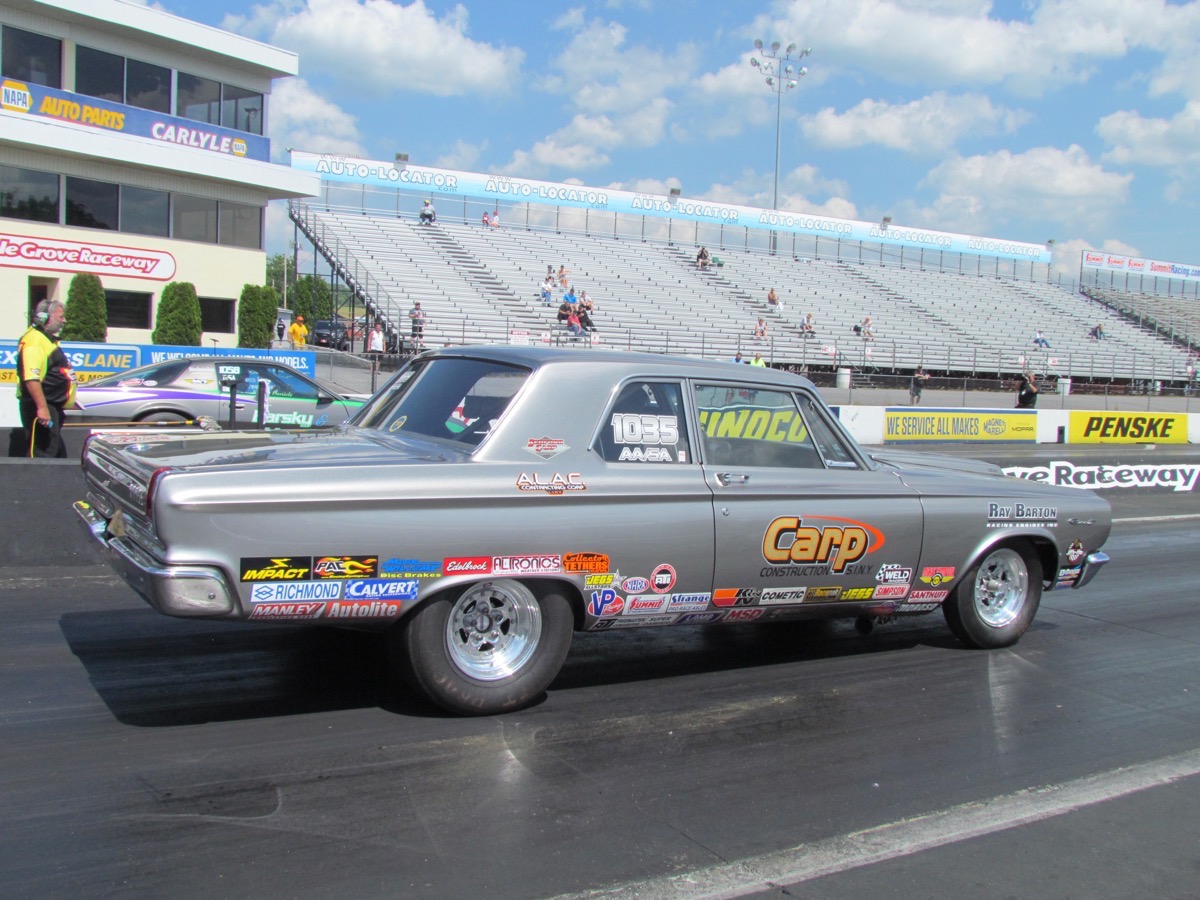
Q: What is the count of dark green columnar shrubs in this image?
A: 3